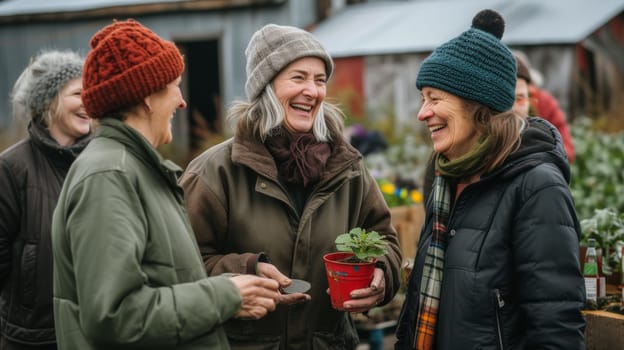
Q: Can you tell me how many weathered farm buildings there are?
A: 2